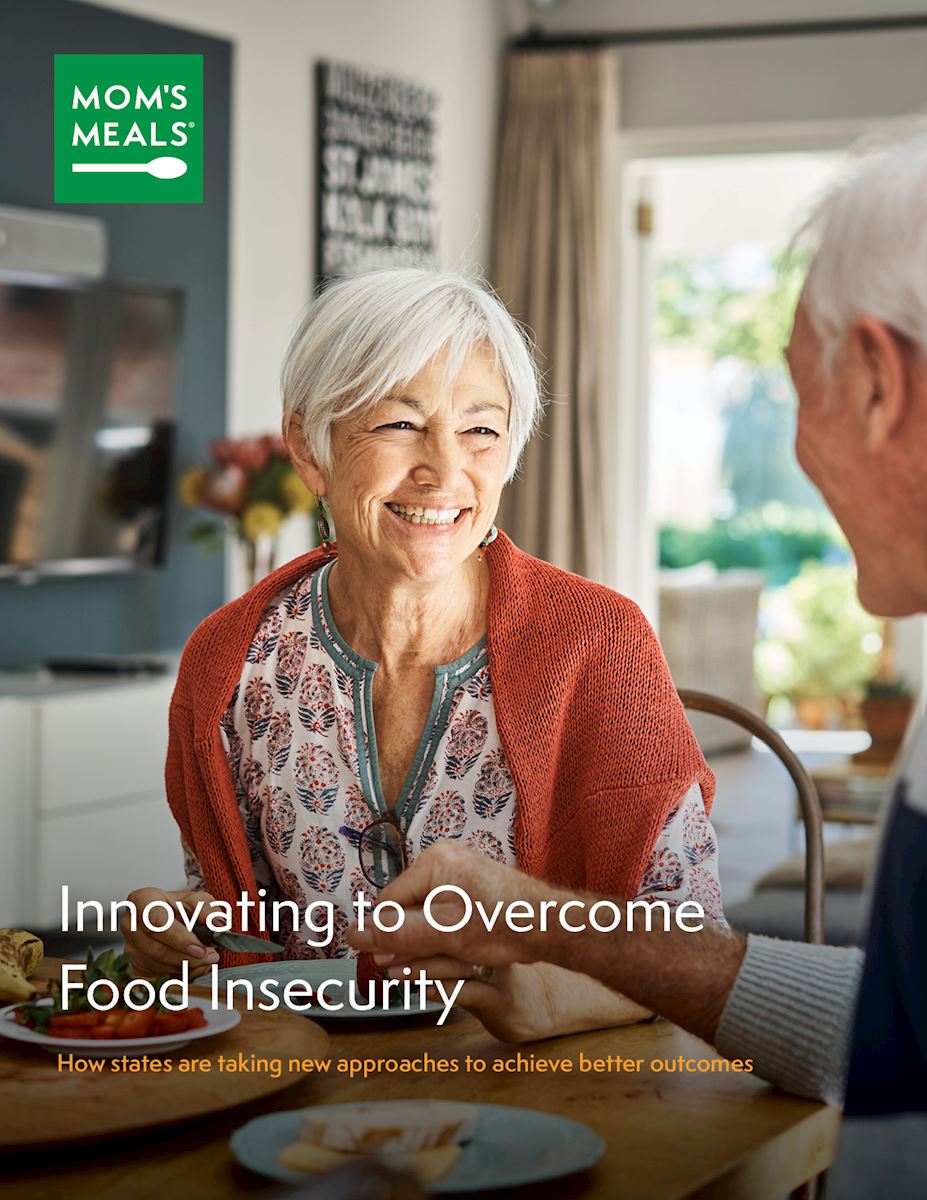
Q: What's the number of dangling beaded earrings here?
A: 2